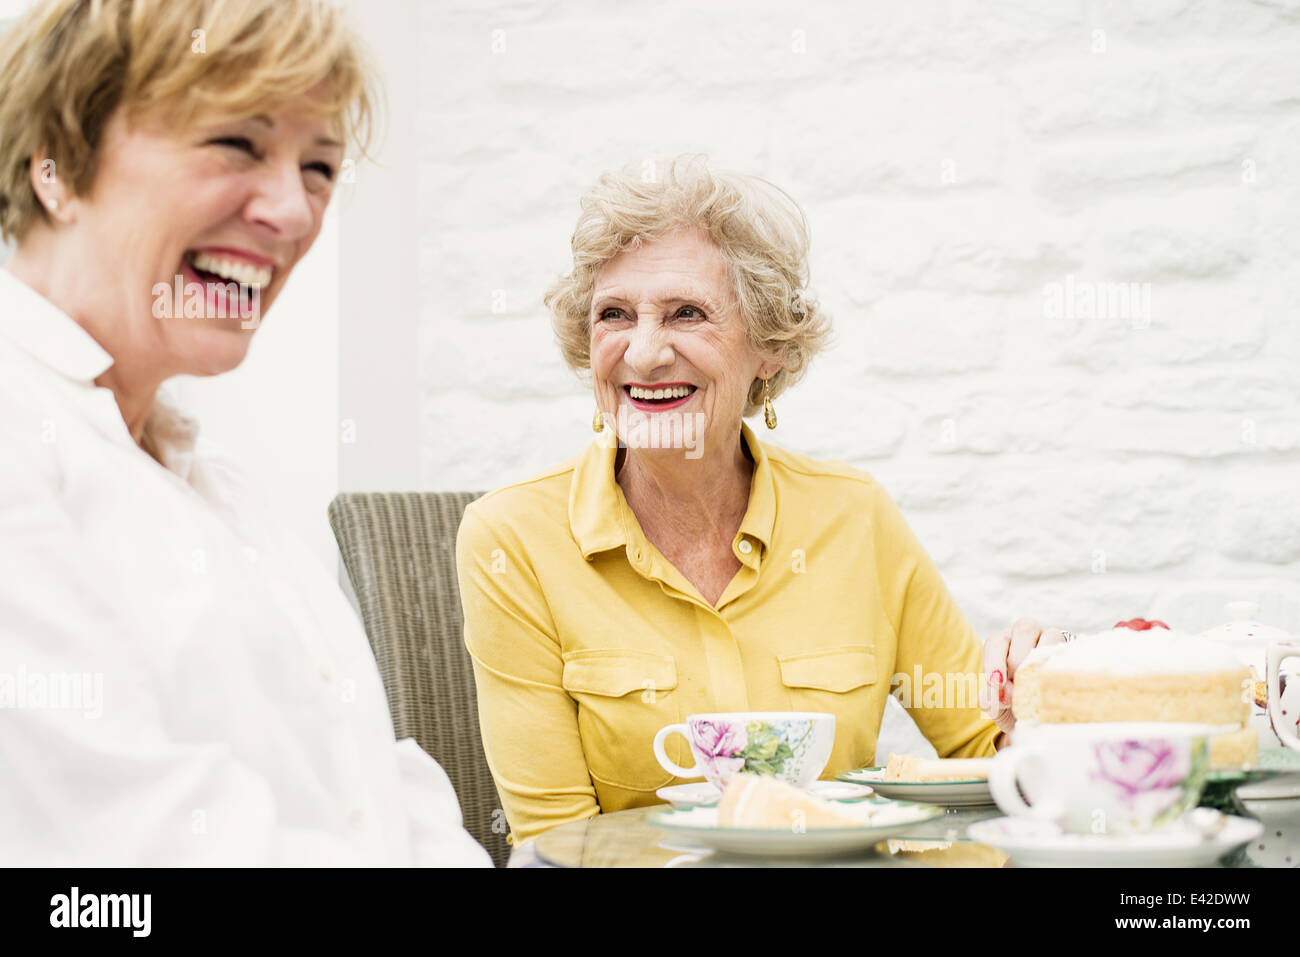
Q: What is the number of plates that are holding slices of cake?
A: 2